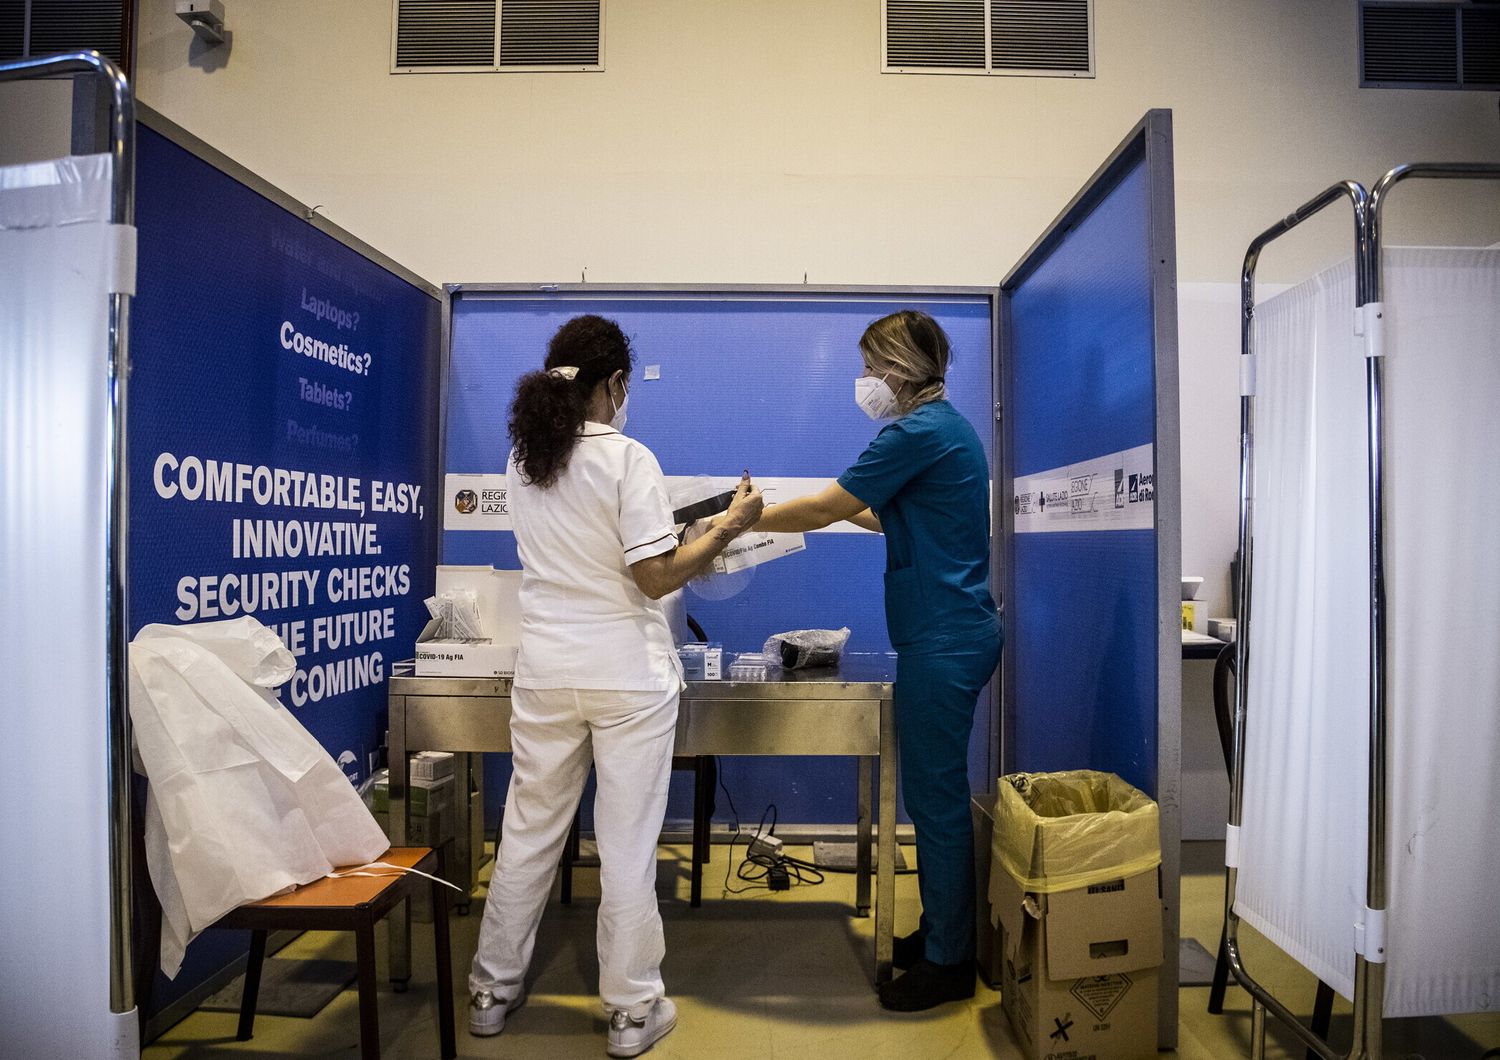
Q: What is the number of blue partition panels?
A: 3